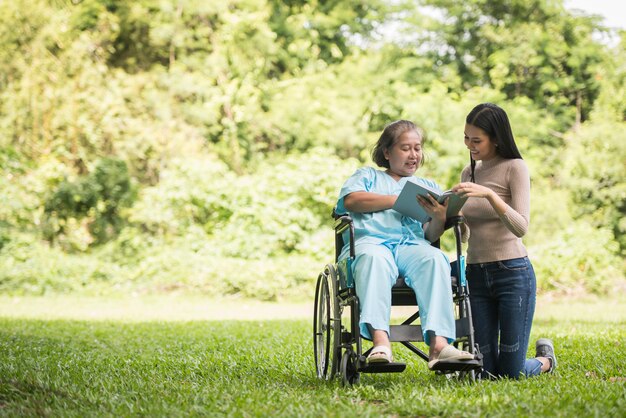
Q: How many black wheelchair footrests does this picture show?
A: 2